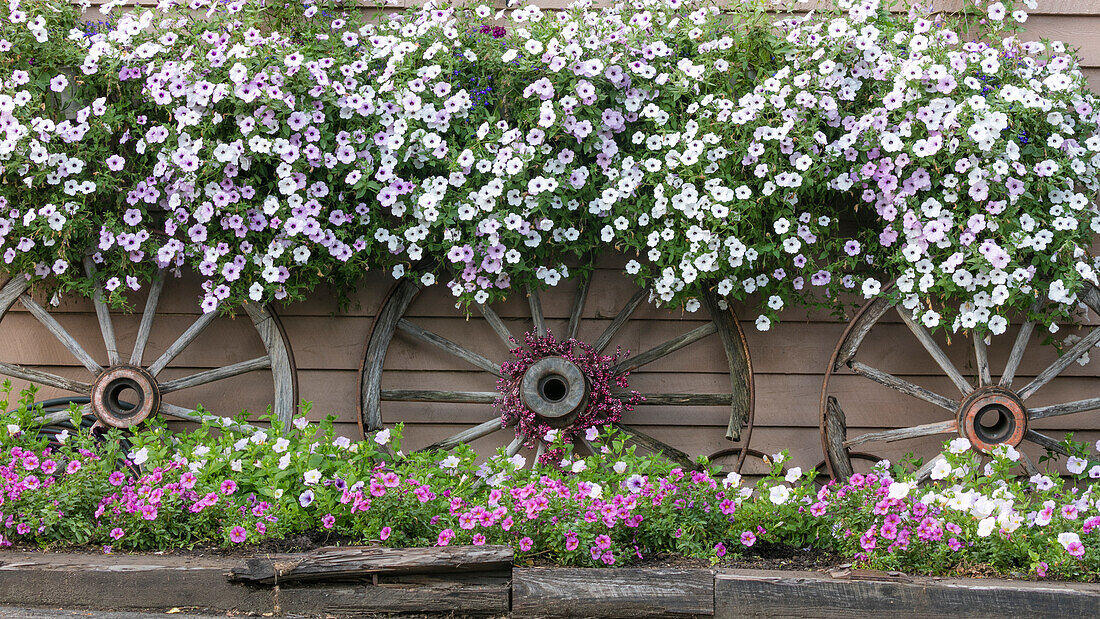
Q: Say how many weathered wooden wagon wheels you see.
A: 3